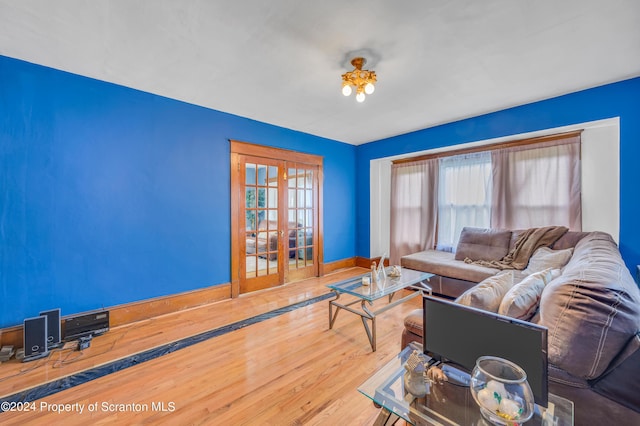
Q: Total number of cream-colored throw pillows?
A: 3